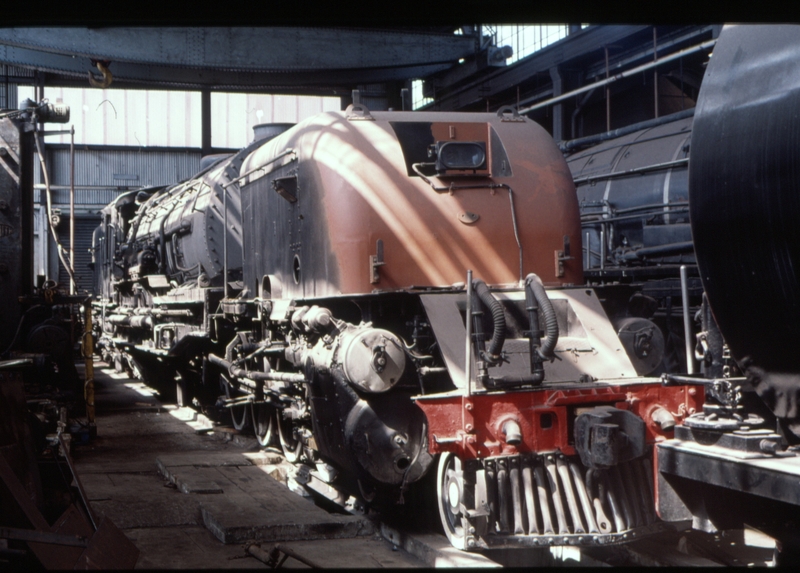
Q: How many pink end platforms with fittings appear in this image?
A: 1